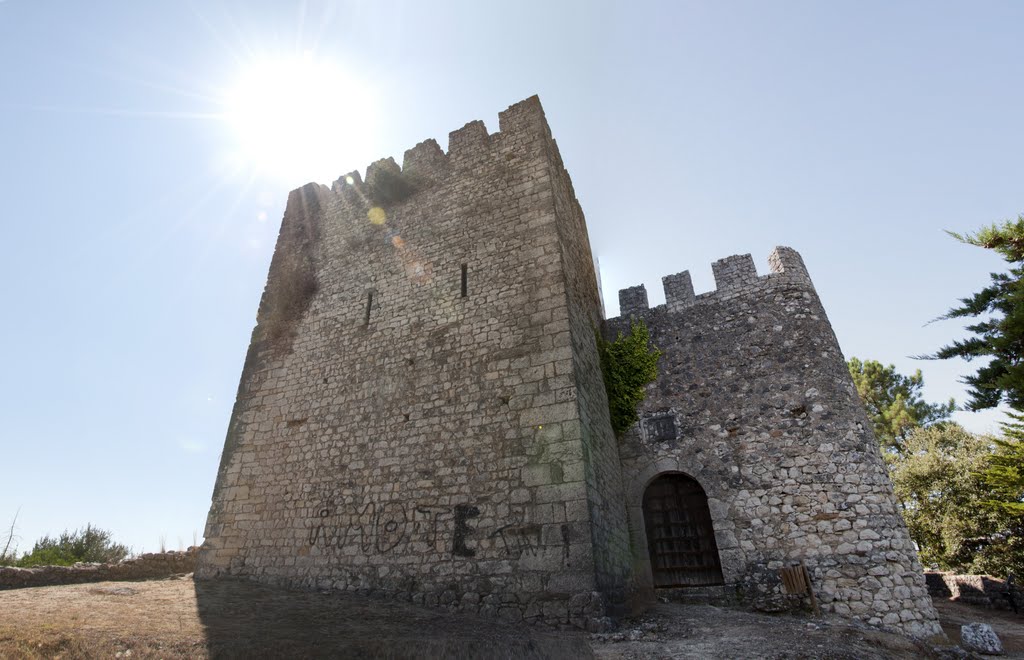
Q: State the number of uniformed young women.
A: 0